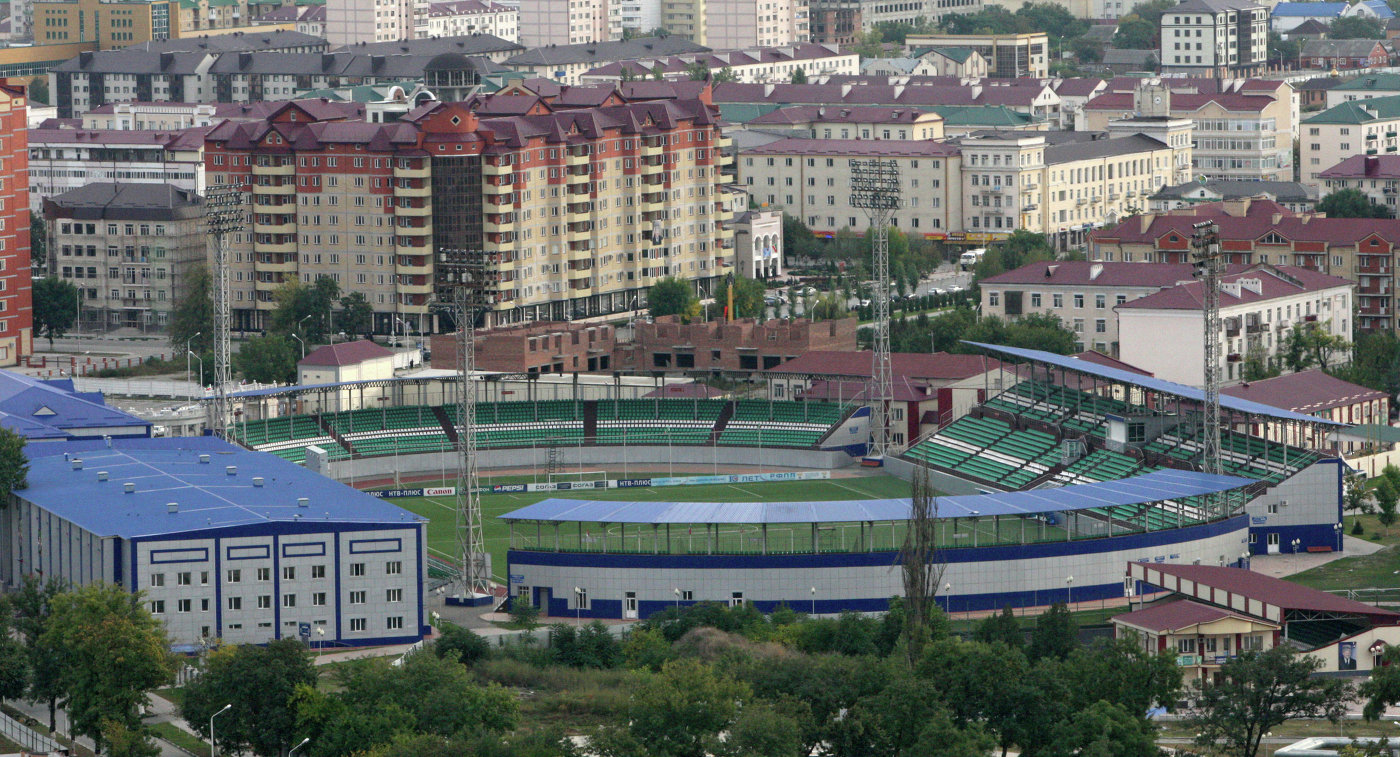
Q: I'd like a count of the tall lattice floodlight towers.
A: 4